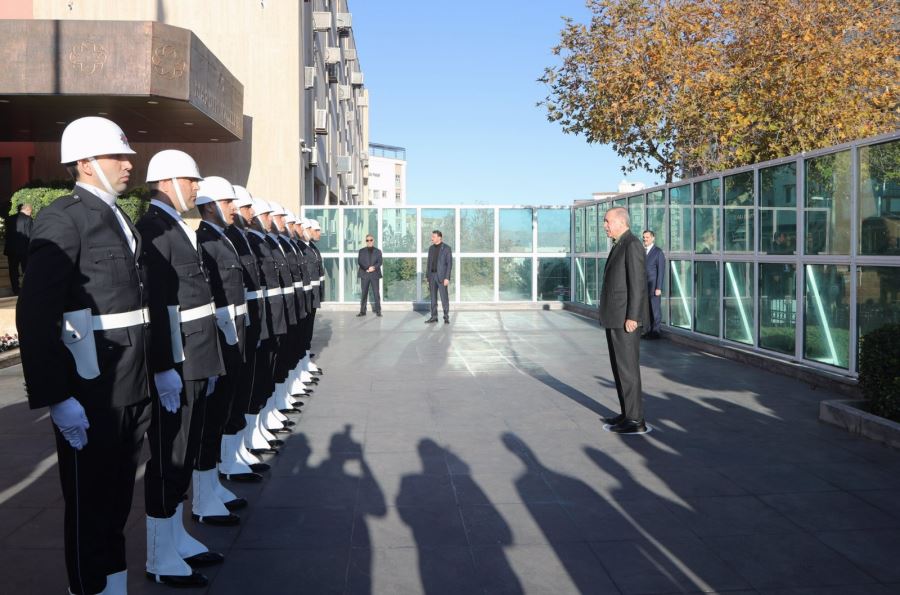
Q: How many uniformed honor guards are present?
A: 10